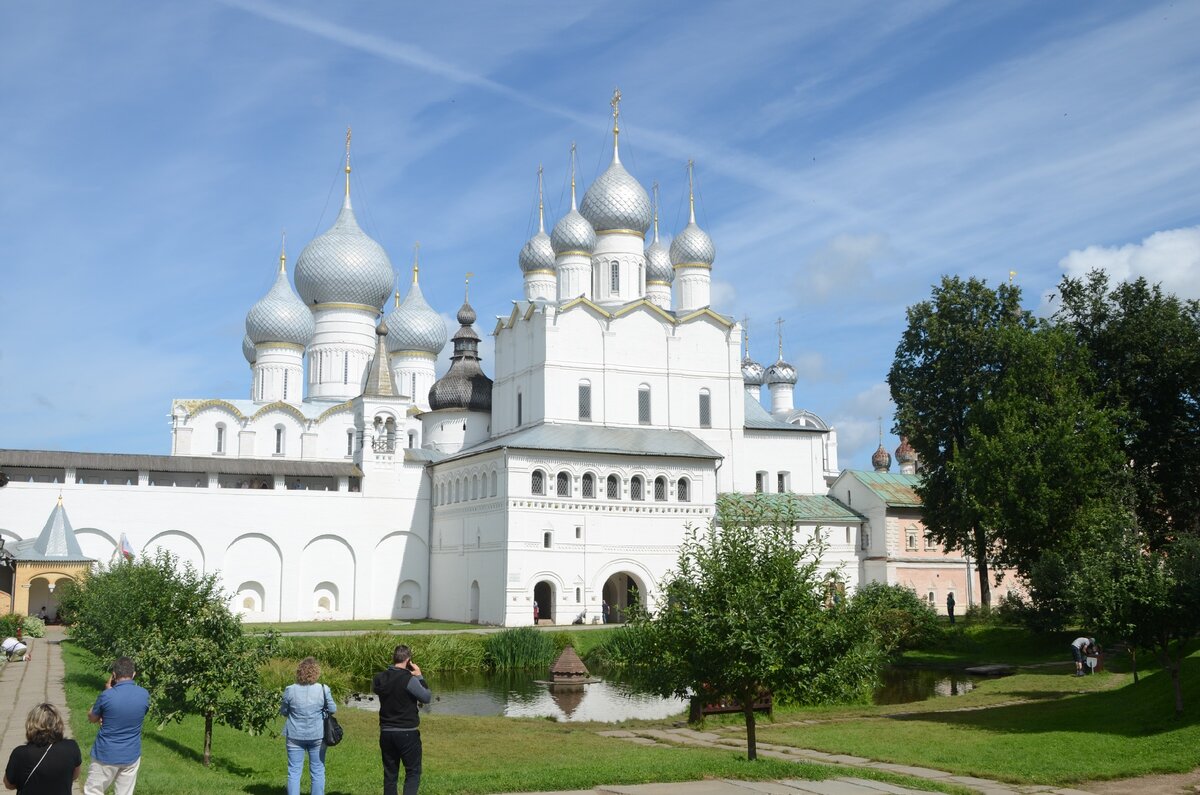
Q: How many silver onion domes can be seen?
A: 11